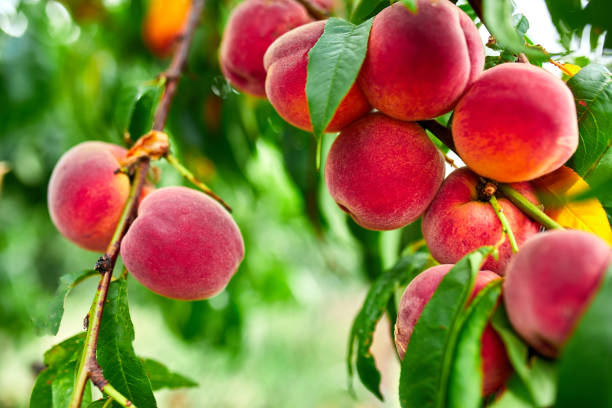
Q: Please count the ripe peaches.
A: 10